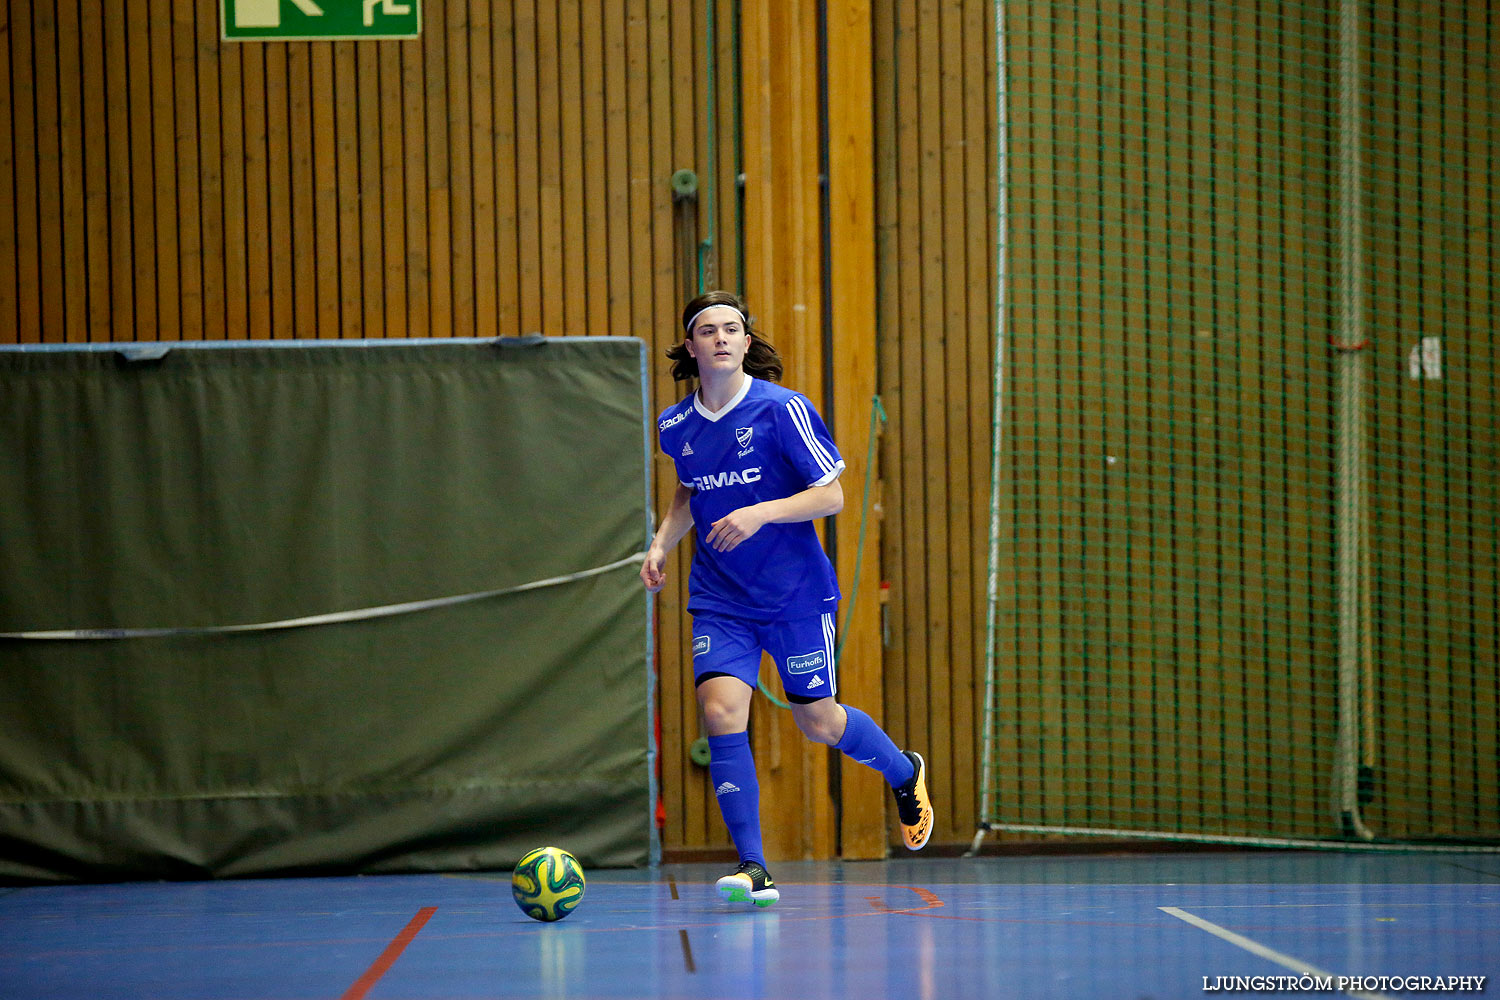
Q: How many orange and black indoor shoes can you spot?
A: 2